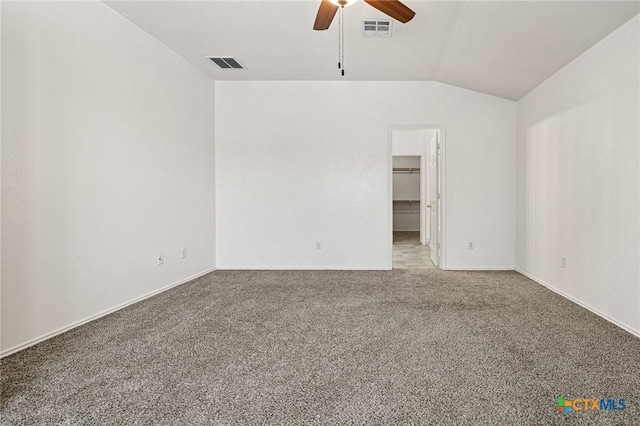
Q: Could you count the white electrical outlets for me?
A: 5